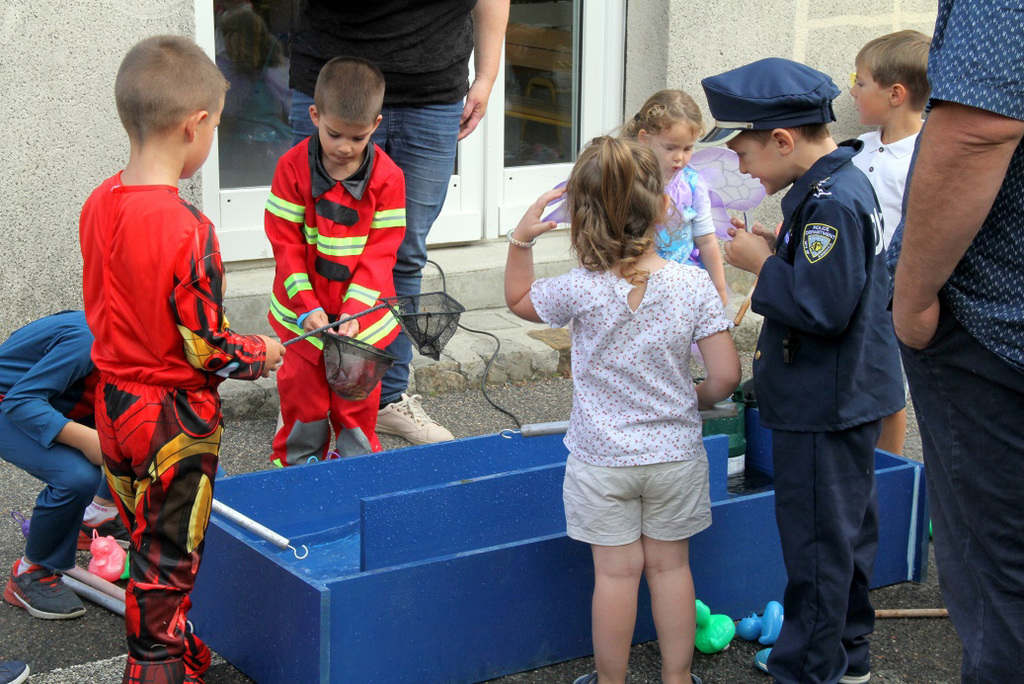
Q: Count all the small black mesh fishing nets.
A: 2